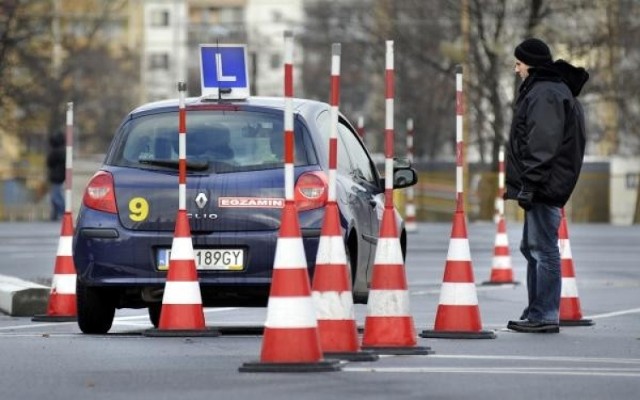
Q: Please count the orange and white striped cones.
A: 8